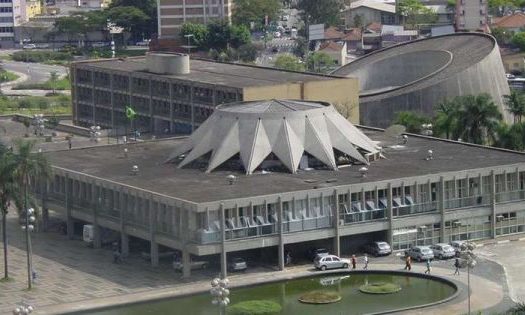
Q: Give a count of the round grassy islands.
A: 3